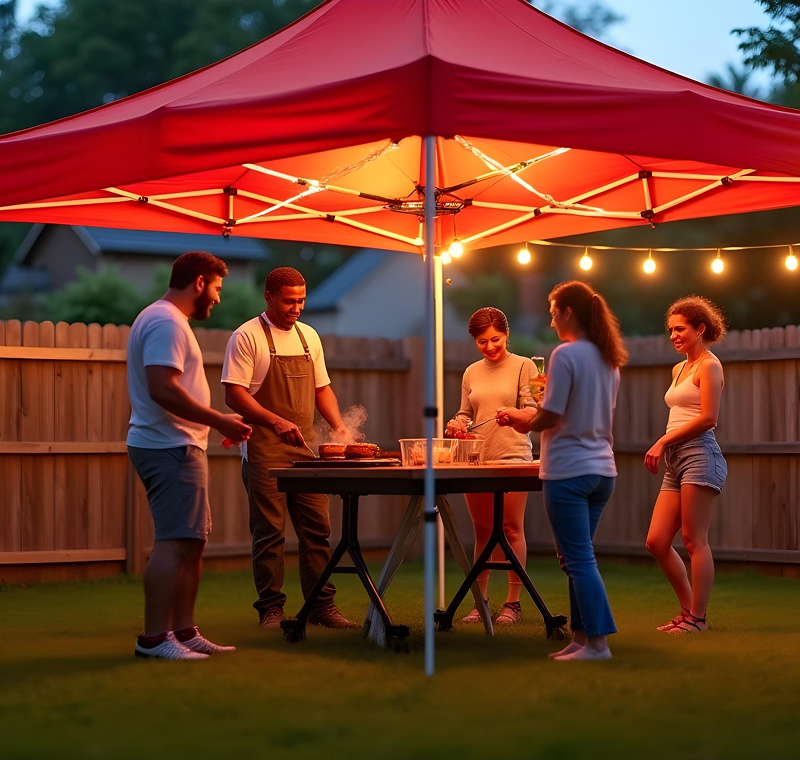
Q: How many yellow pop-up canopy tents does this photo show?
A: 0